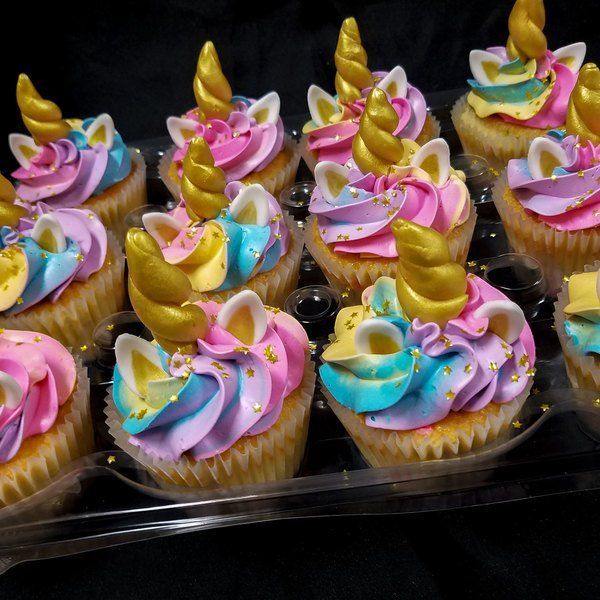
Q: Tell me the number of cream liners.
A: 12